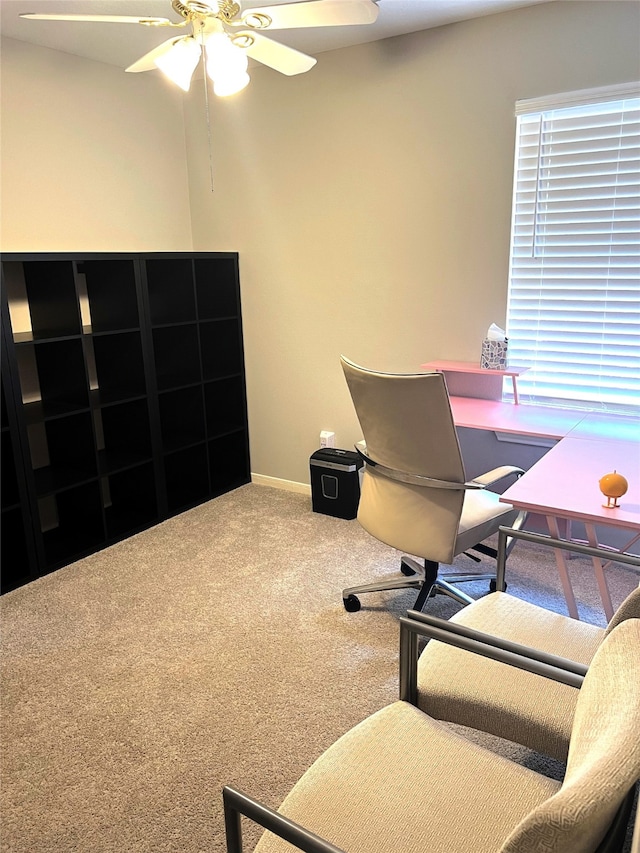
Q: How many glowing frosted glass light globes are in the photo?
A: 3